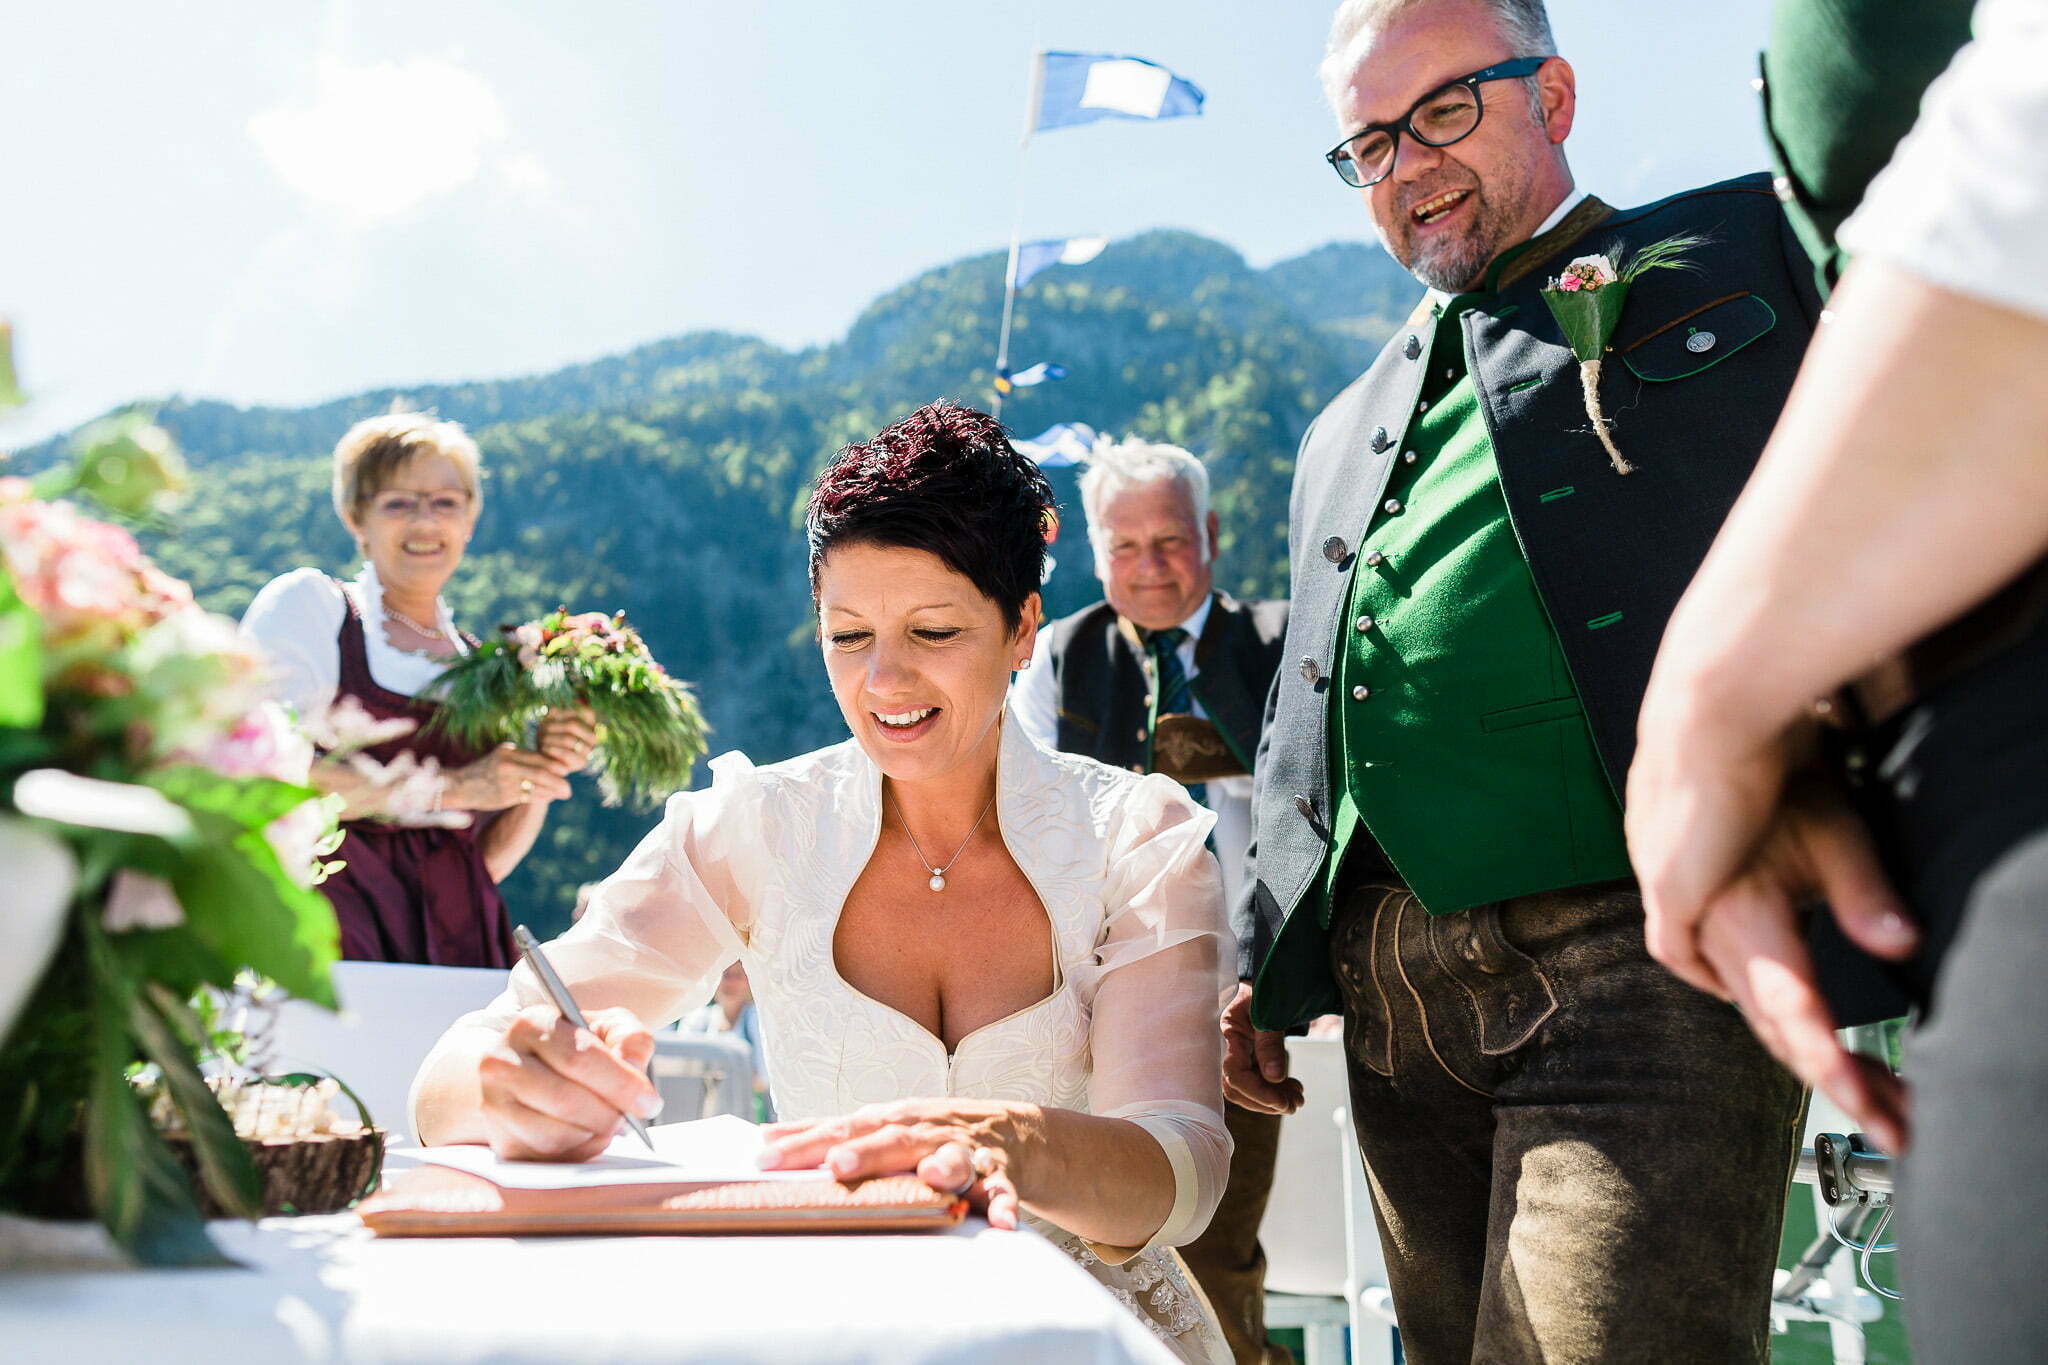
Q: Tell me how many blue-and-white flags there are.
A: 4